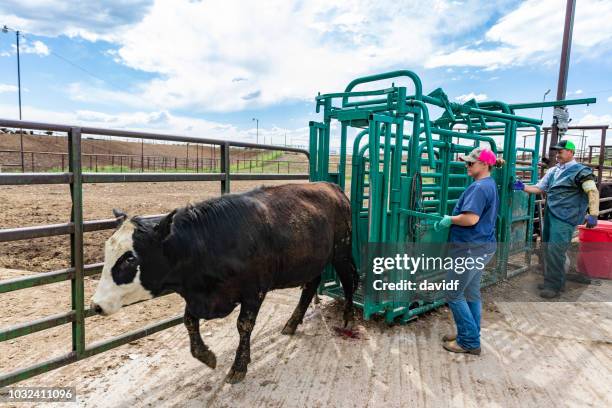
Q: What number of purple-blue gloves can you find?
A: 2